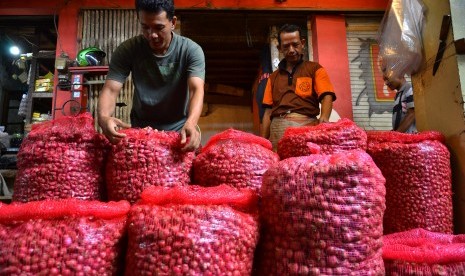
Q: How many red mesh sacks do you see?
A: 9